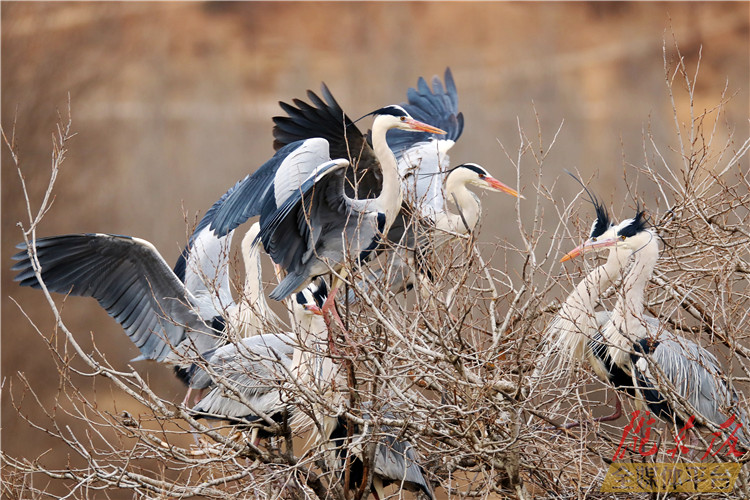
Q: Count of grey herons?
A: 7